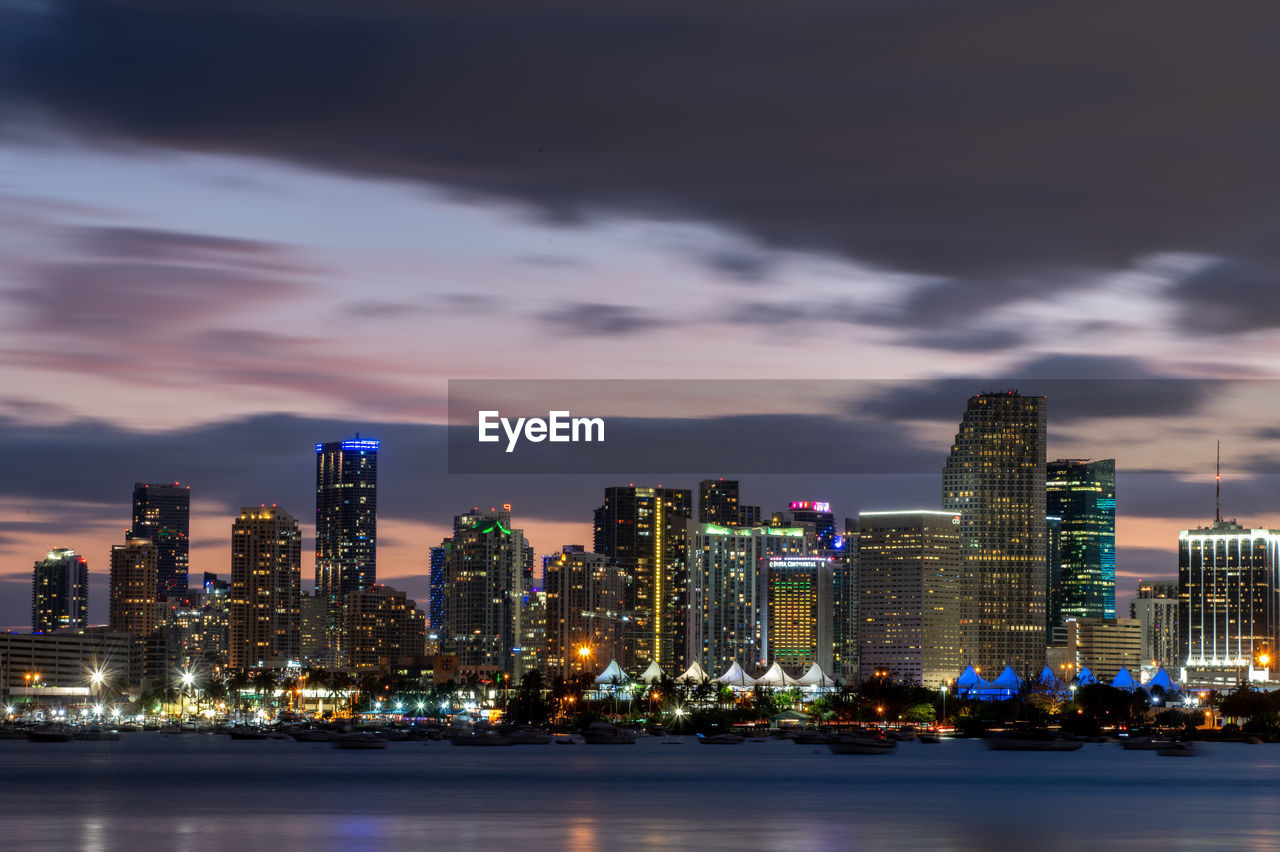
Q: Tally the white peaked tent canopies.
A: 6